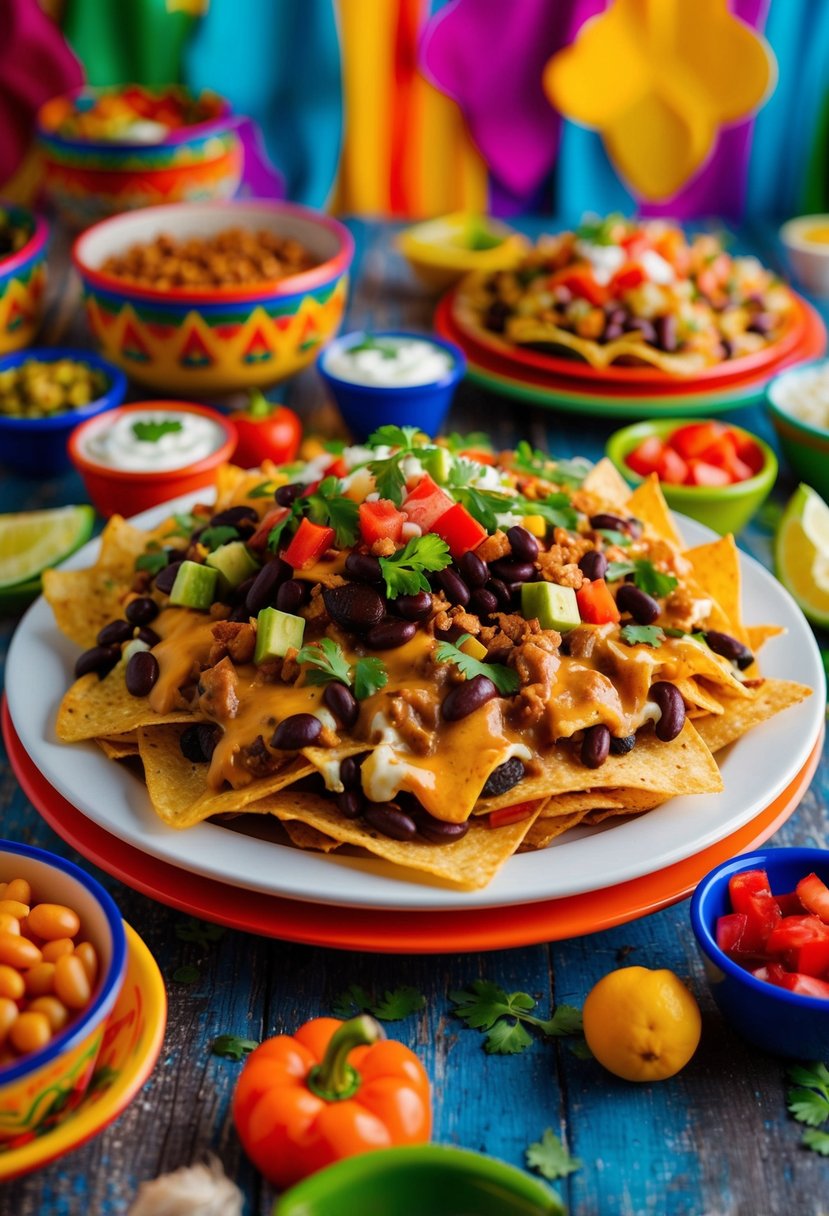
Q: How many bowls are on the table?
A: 13